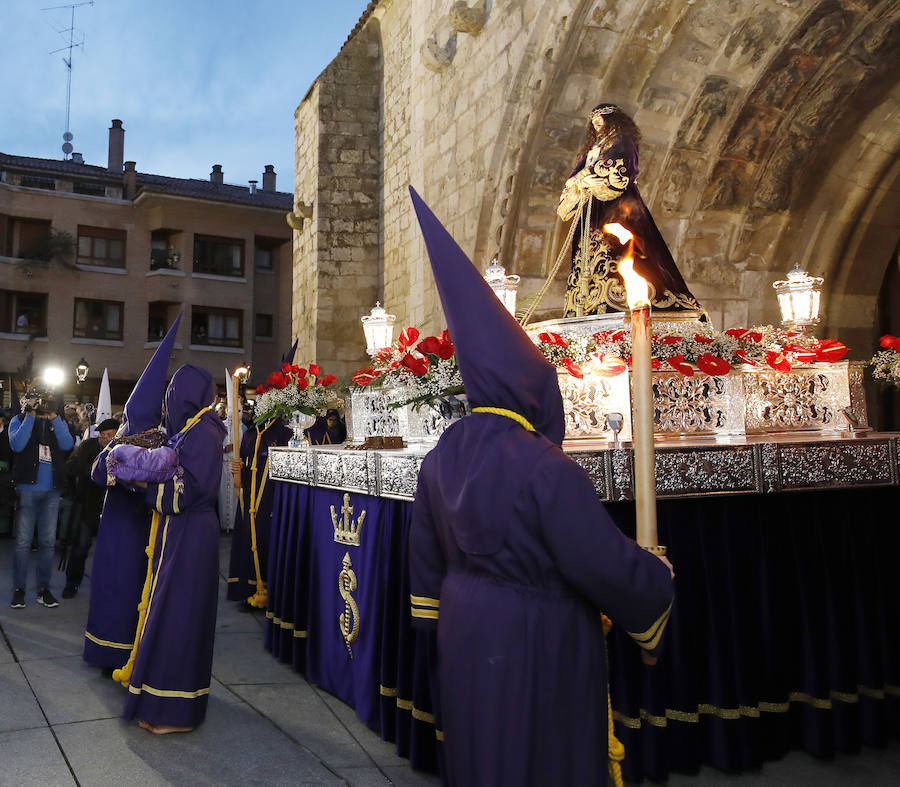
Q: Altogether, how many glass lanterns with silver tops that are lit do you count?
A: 3